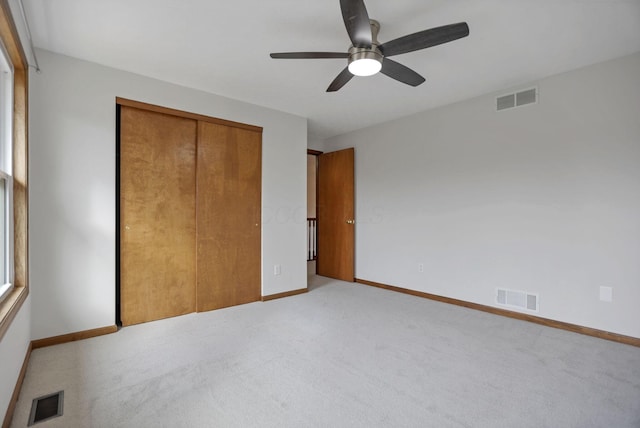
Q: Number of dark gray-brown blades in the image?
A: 5